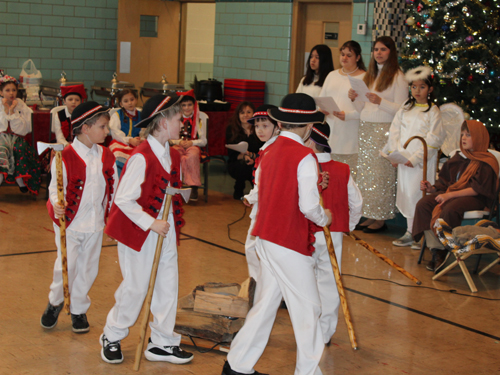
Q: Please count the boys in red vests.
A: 5